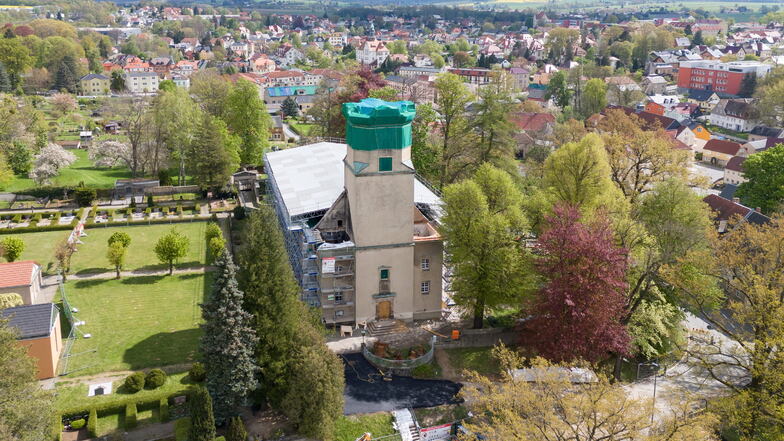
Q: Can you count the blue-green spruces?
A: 1